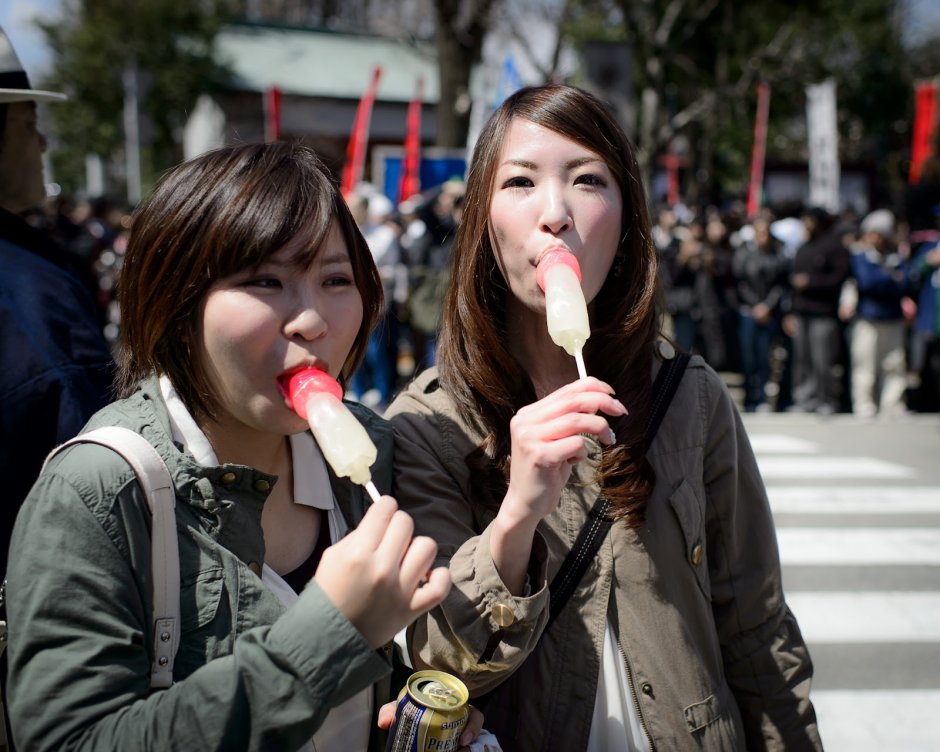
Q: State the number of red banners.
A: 5